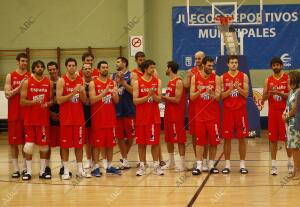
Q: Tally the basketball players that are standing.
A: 15